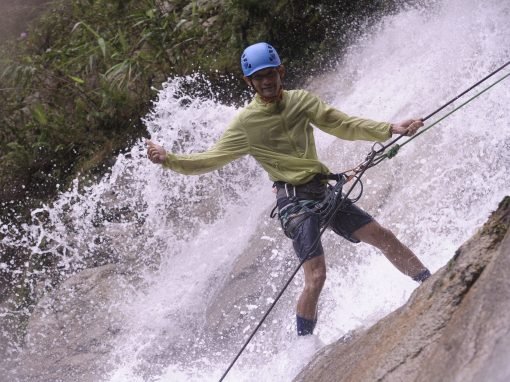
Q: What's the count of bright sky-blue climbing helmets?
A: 1